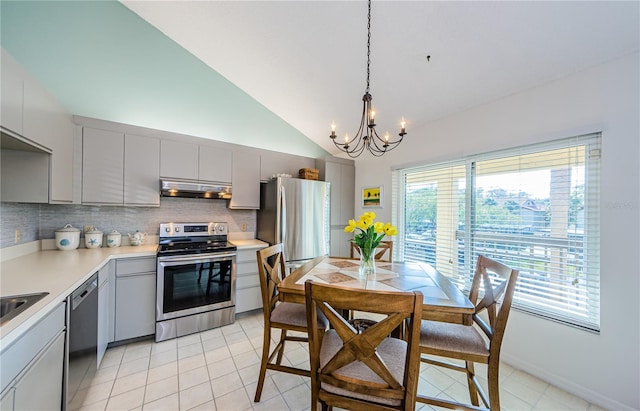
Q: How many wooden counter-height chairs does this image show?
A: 4